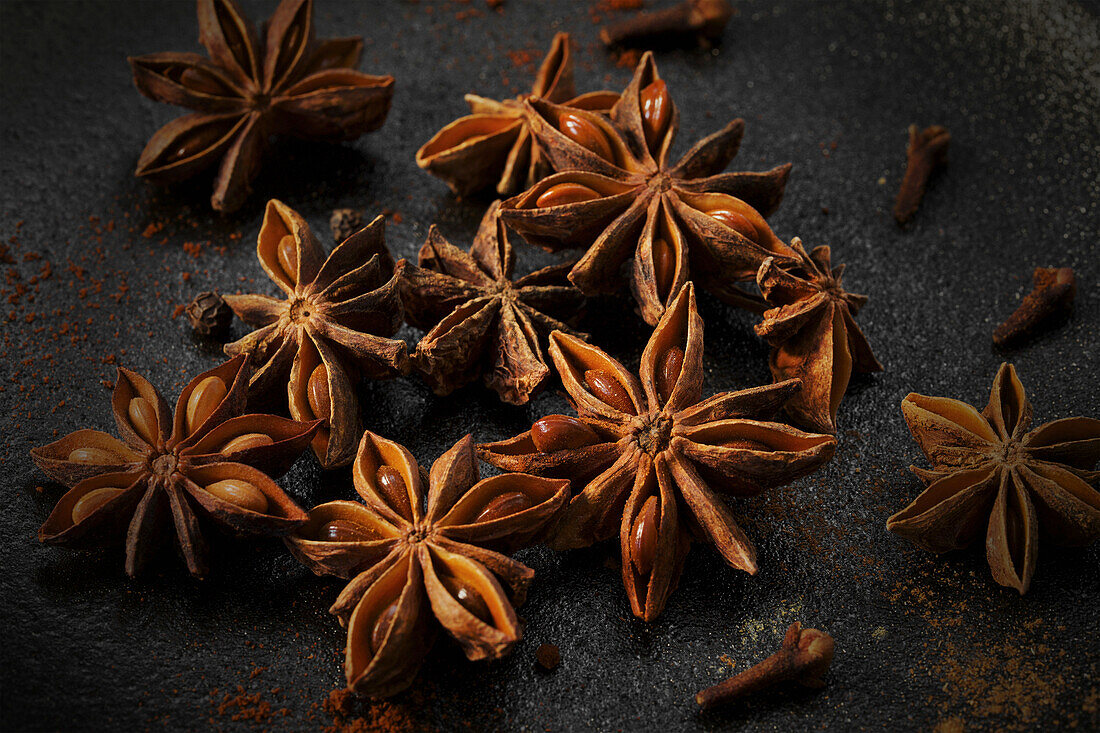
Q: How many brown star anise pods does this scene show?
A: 10